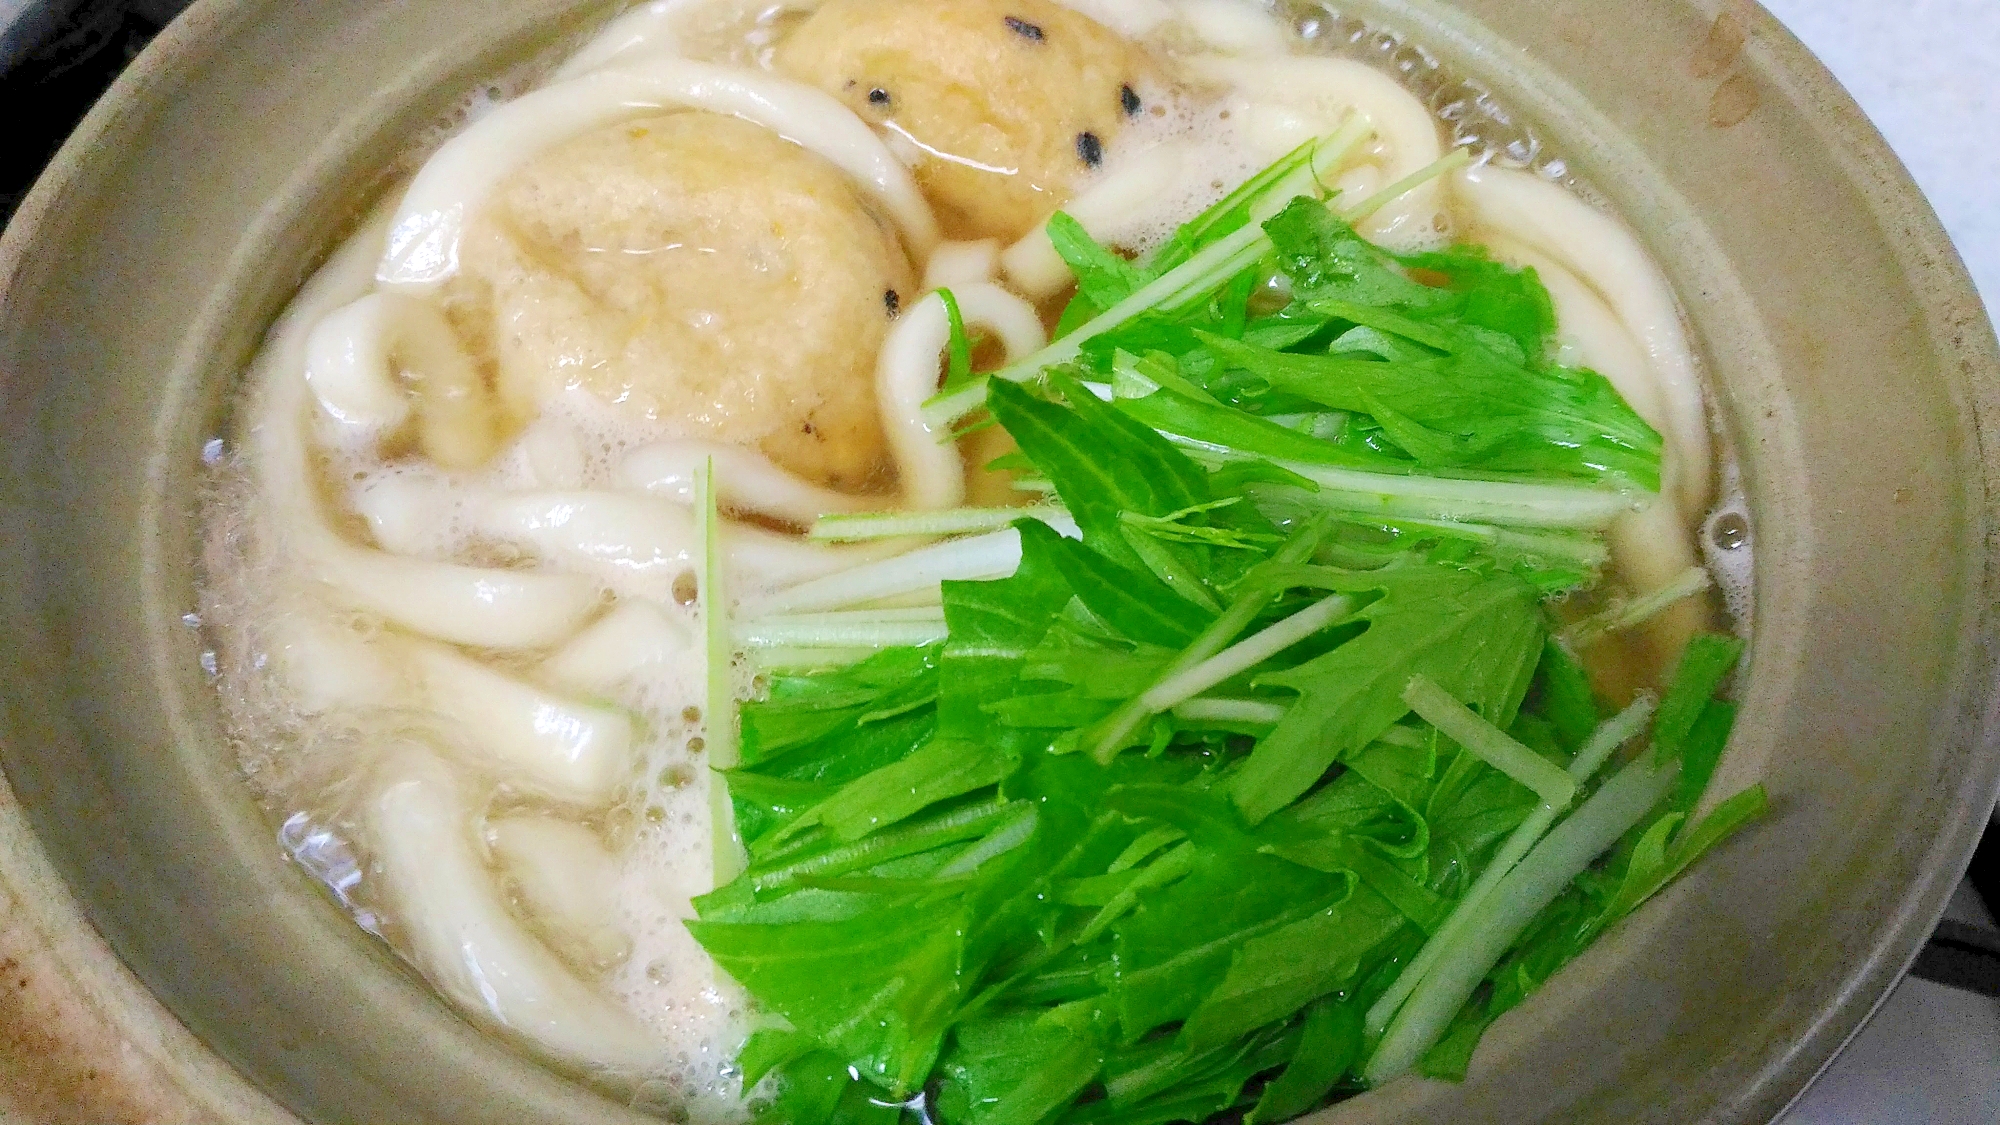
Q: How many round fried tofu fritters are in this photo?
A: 2